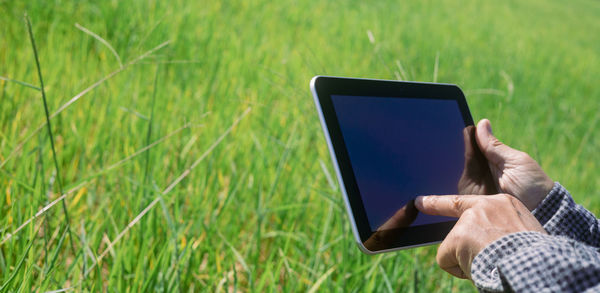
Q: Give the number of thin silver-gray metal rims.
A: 1